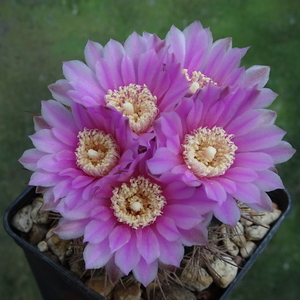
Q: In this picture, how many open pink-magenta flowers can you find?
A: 5